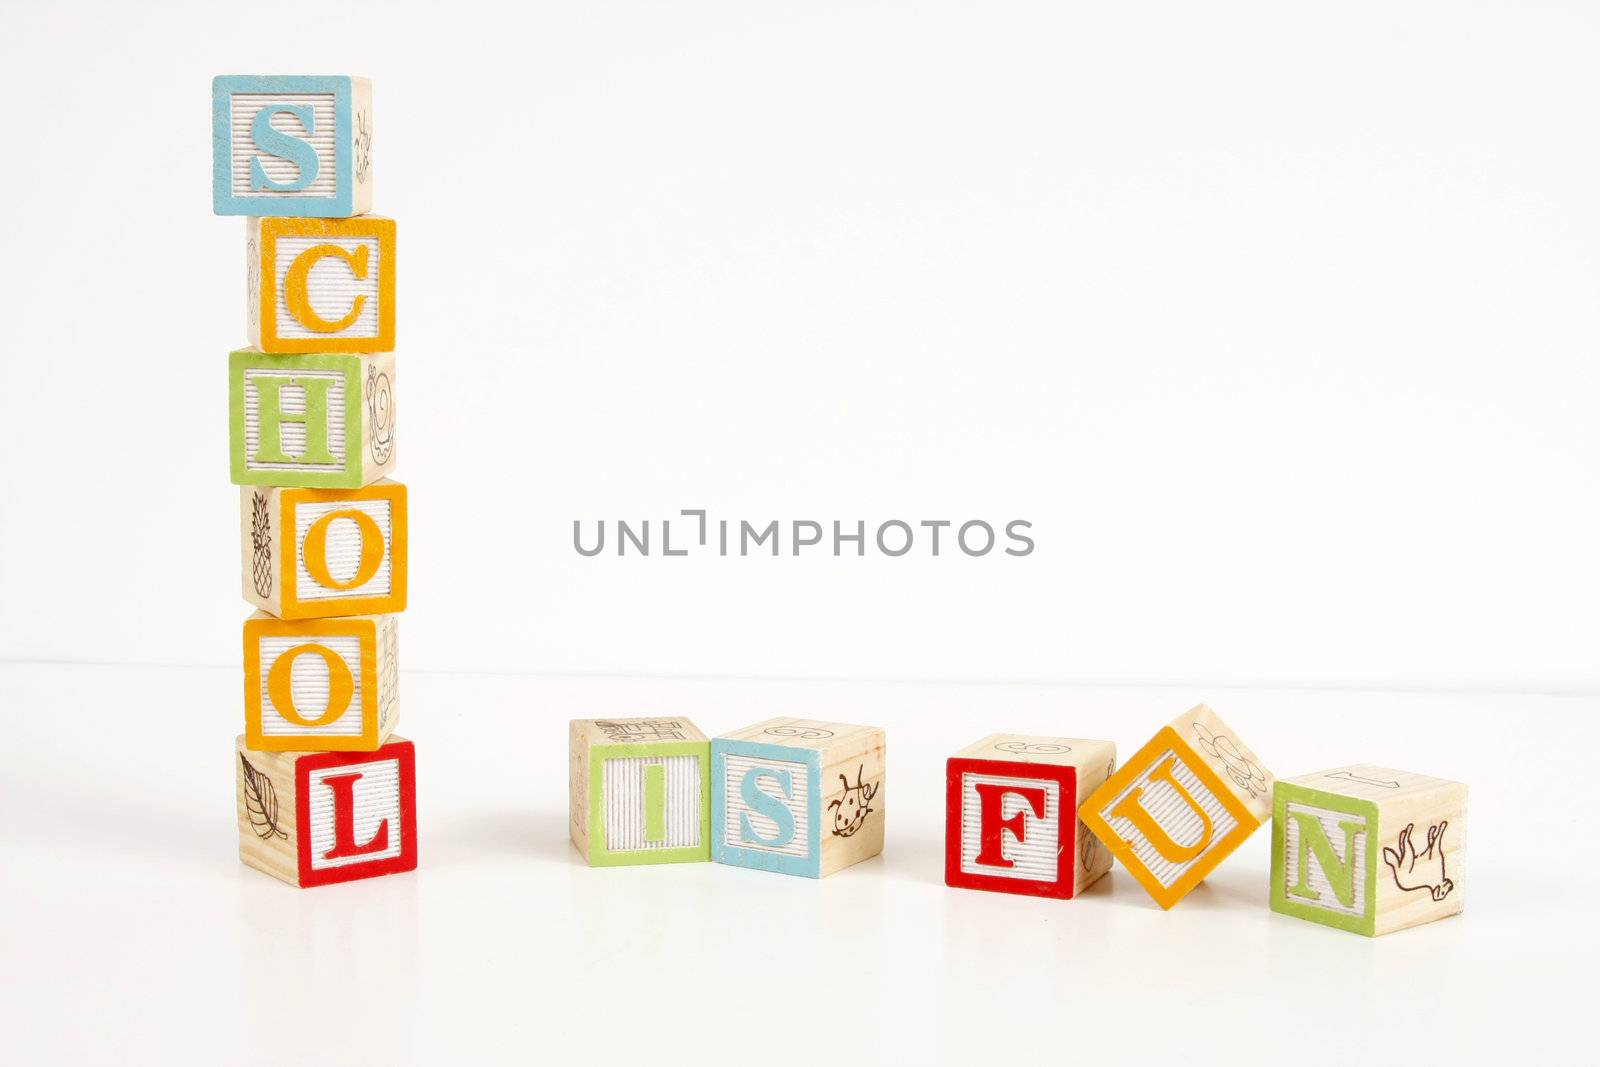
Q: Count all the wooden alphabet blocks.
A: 11